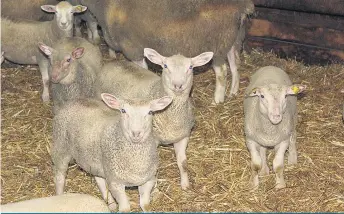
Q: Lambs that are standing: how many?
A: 5